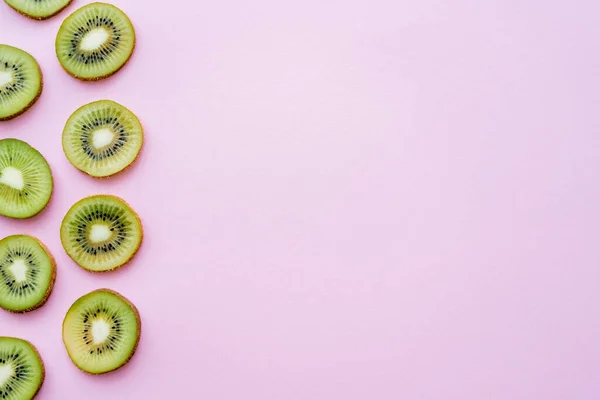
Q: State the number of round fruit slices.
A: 9